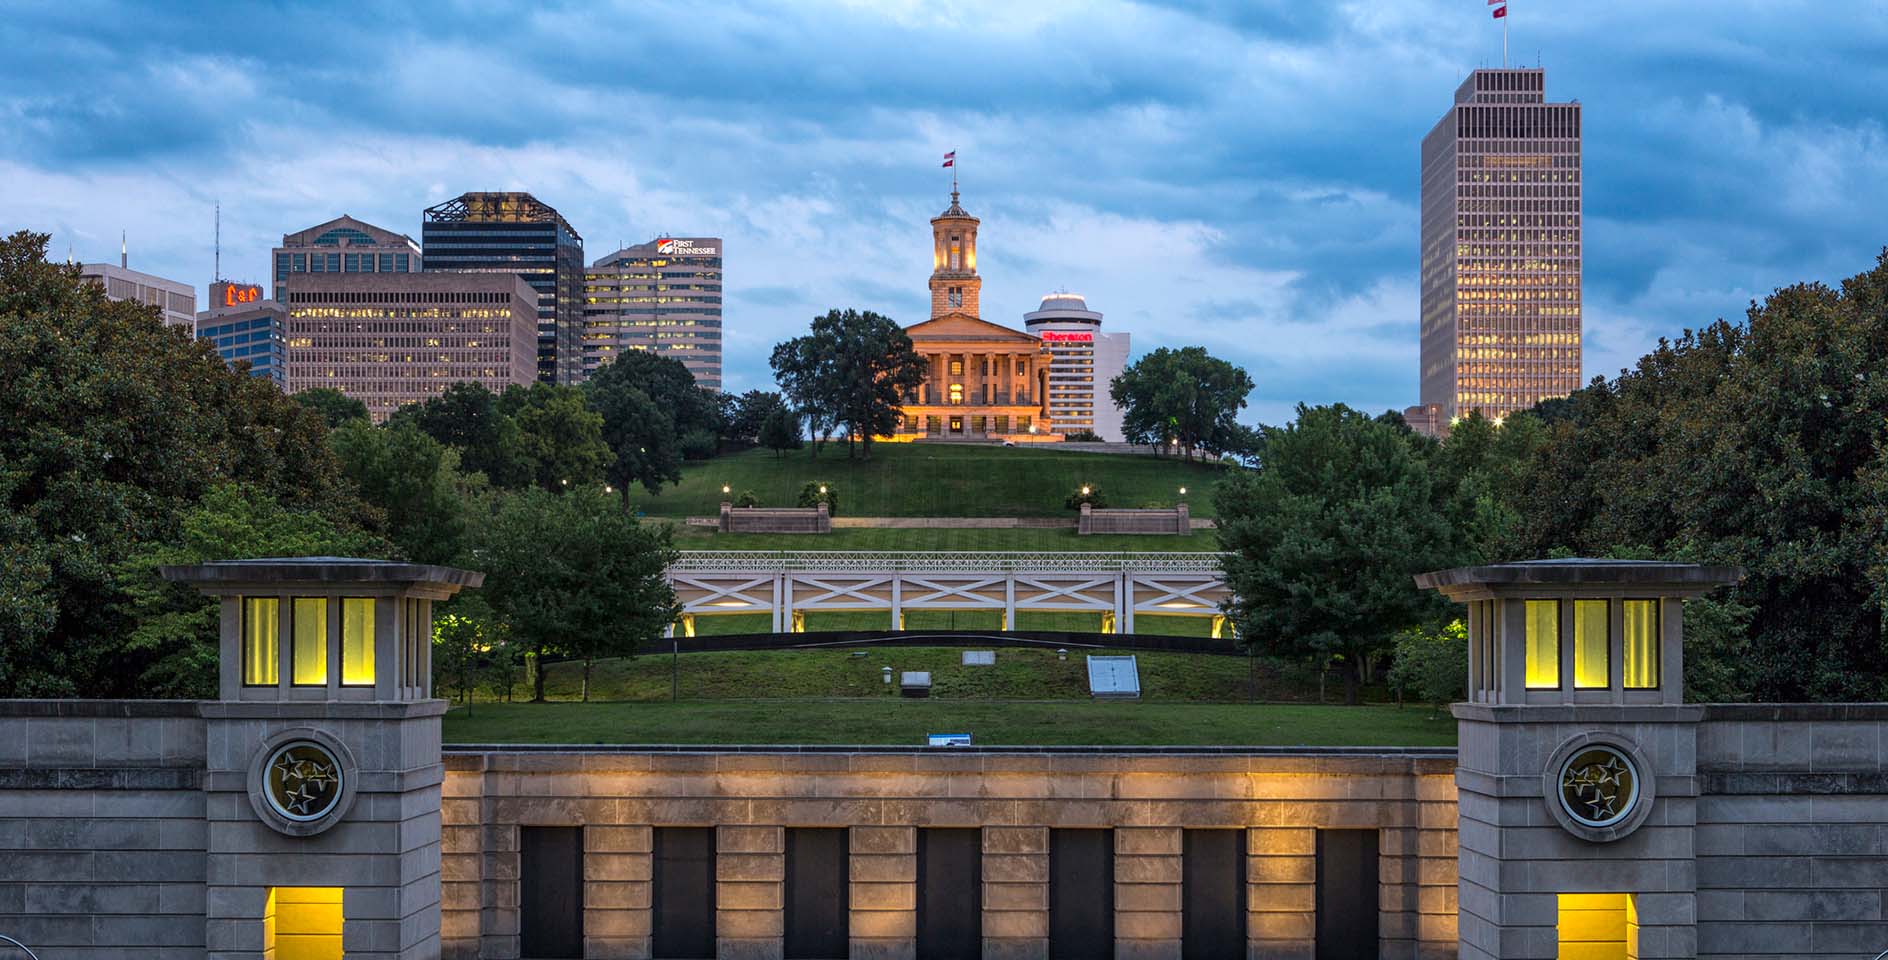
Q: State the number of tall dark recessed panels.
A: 7